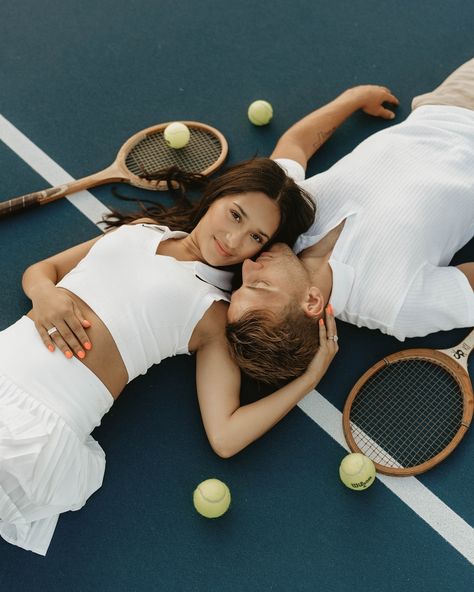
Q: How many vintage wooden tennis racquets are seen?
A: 2